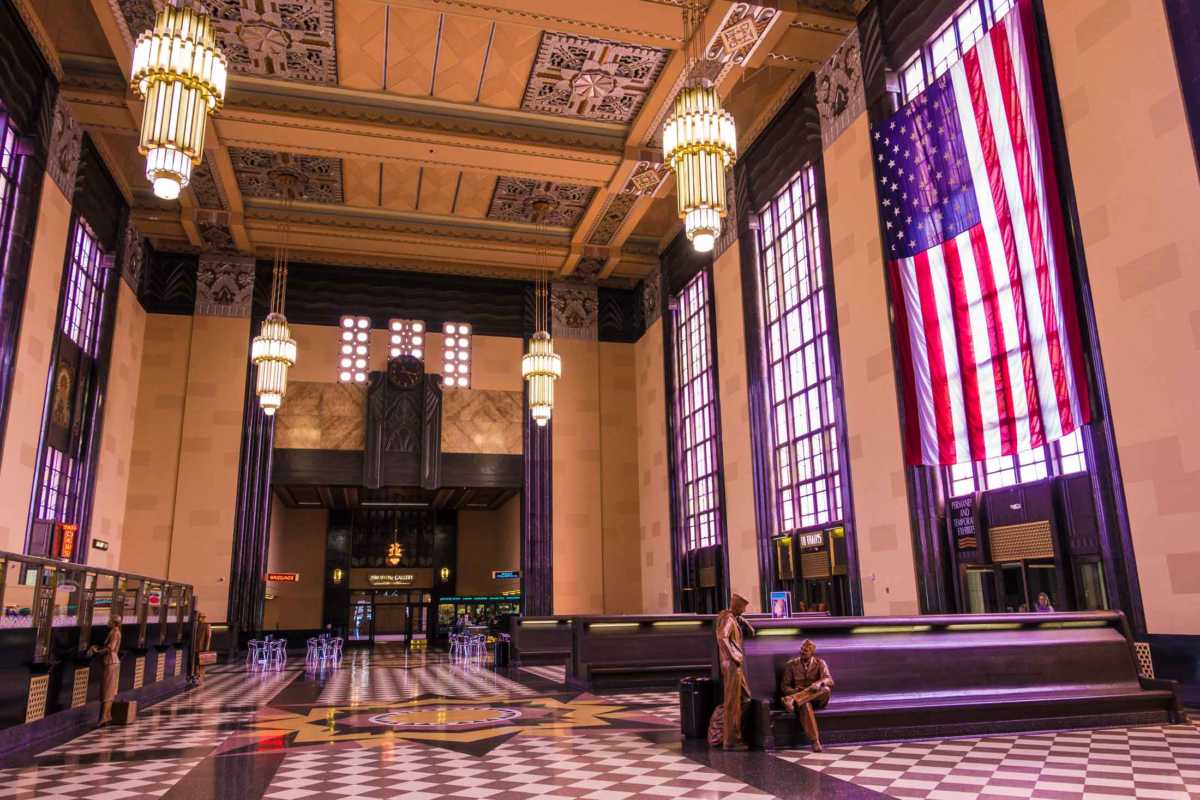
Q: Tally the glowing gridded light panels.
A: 3